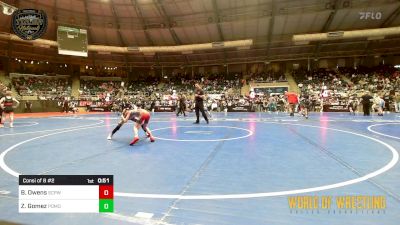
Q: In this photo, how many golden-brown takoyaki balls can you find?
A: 0